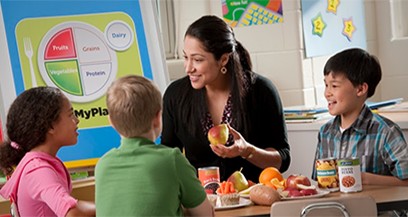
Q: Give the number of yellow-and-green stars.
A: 1